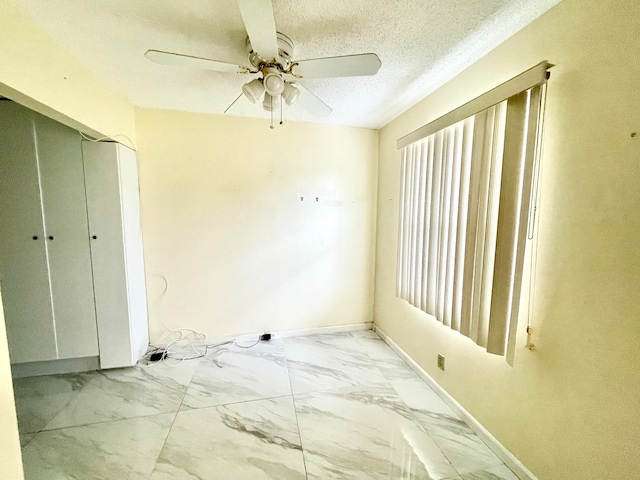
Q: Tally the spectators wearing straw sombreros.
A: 0